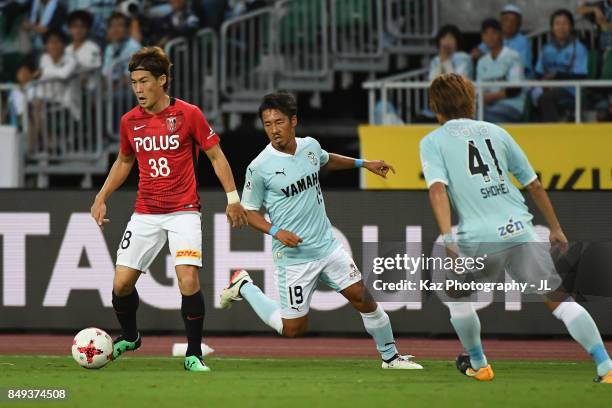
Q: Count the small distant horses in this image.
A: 0